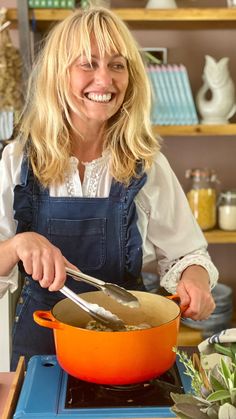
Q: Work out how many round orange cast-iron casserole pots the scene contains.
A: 1